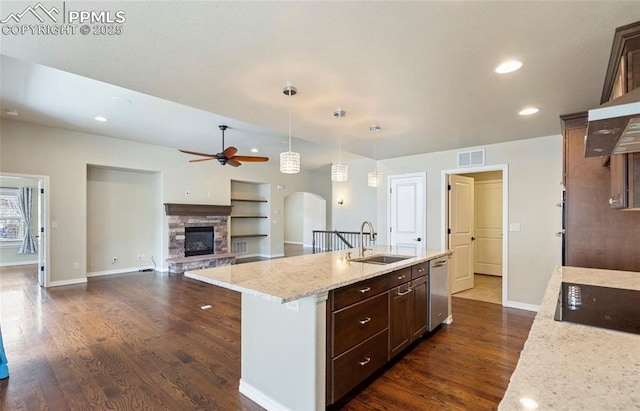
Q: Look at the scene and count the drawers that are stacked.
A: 3